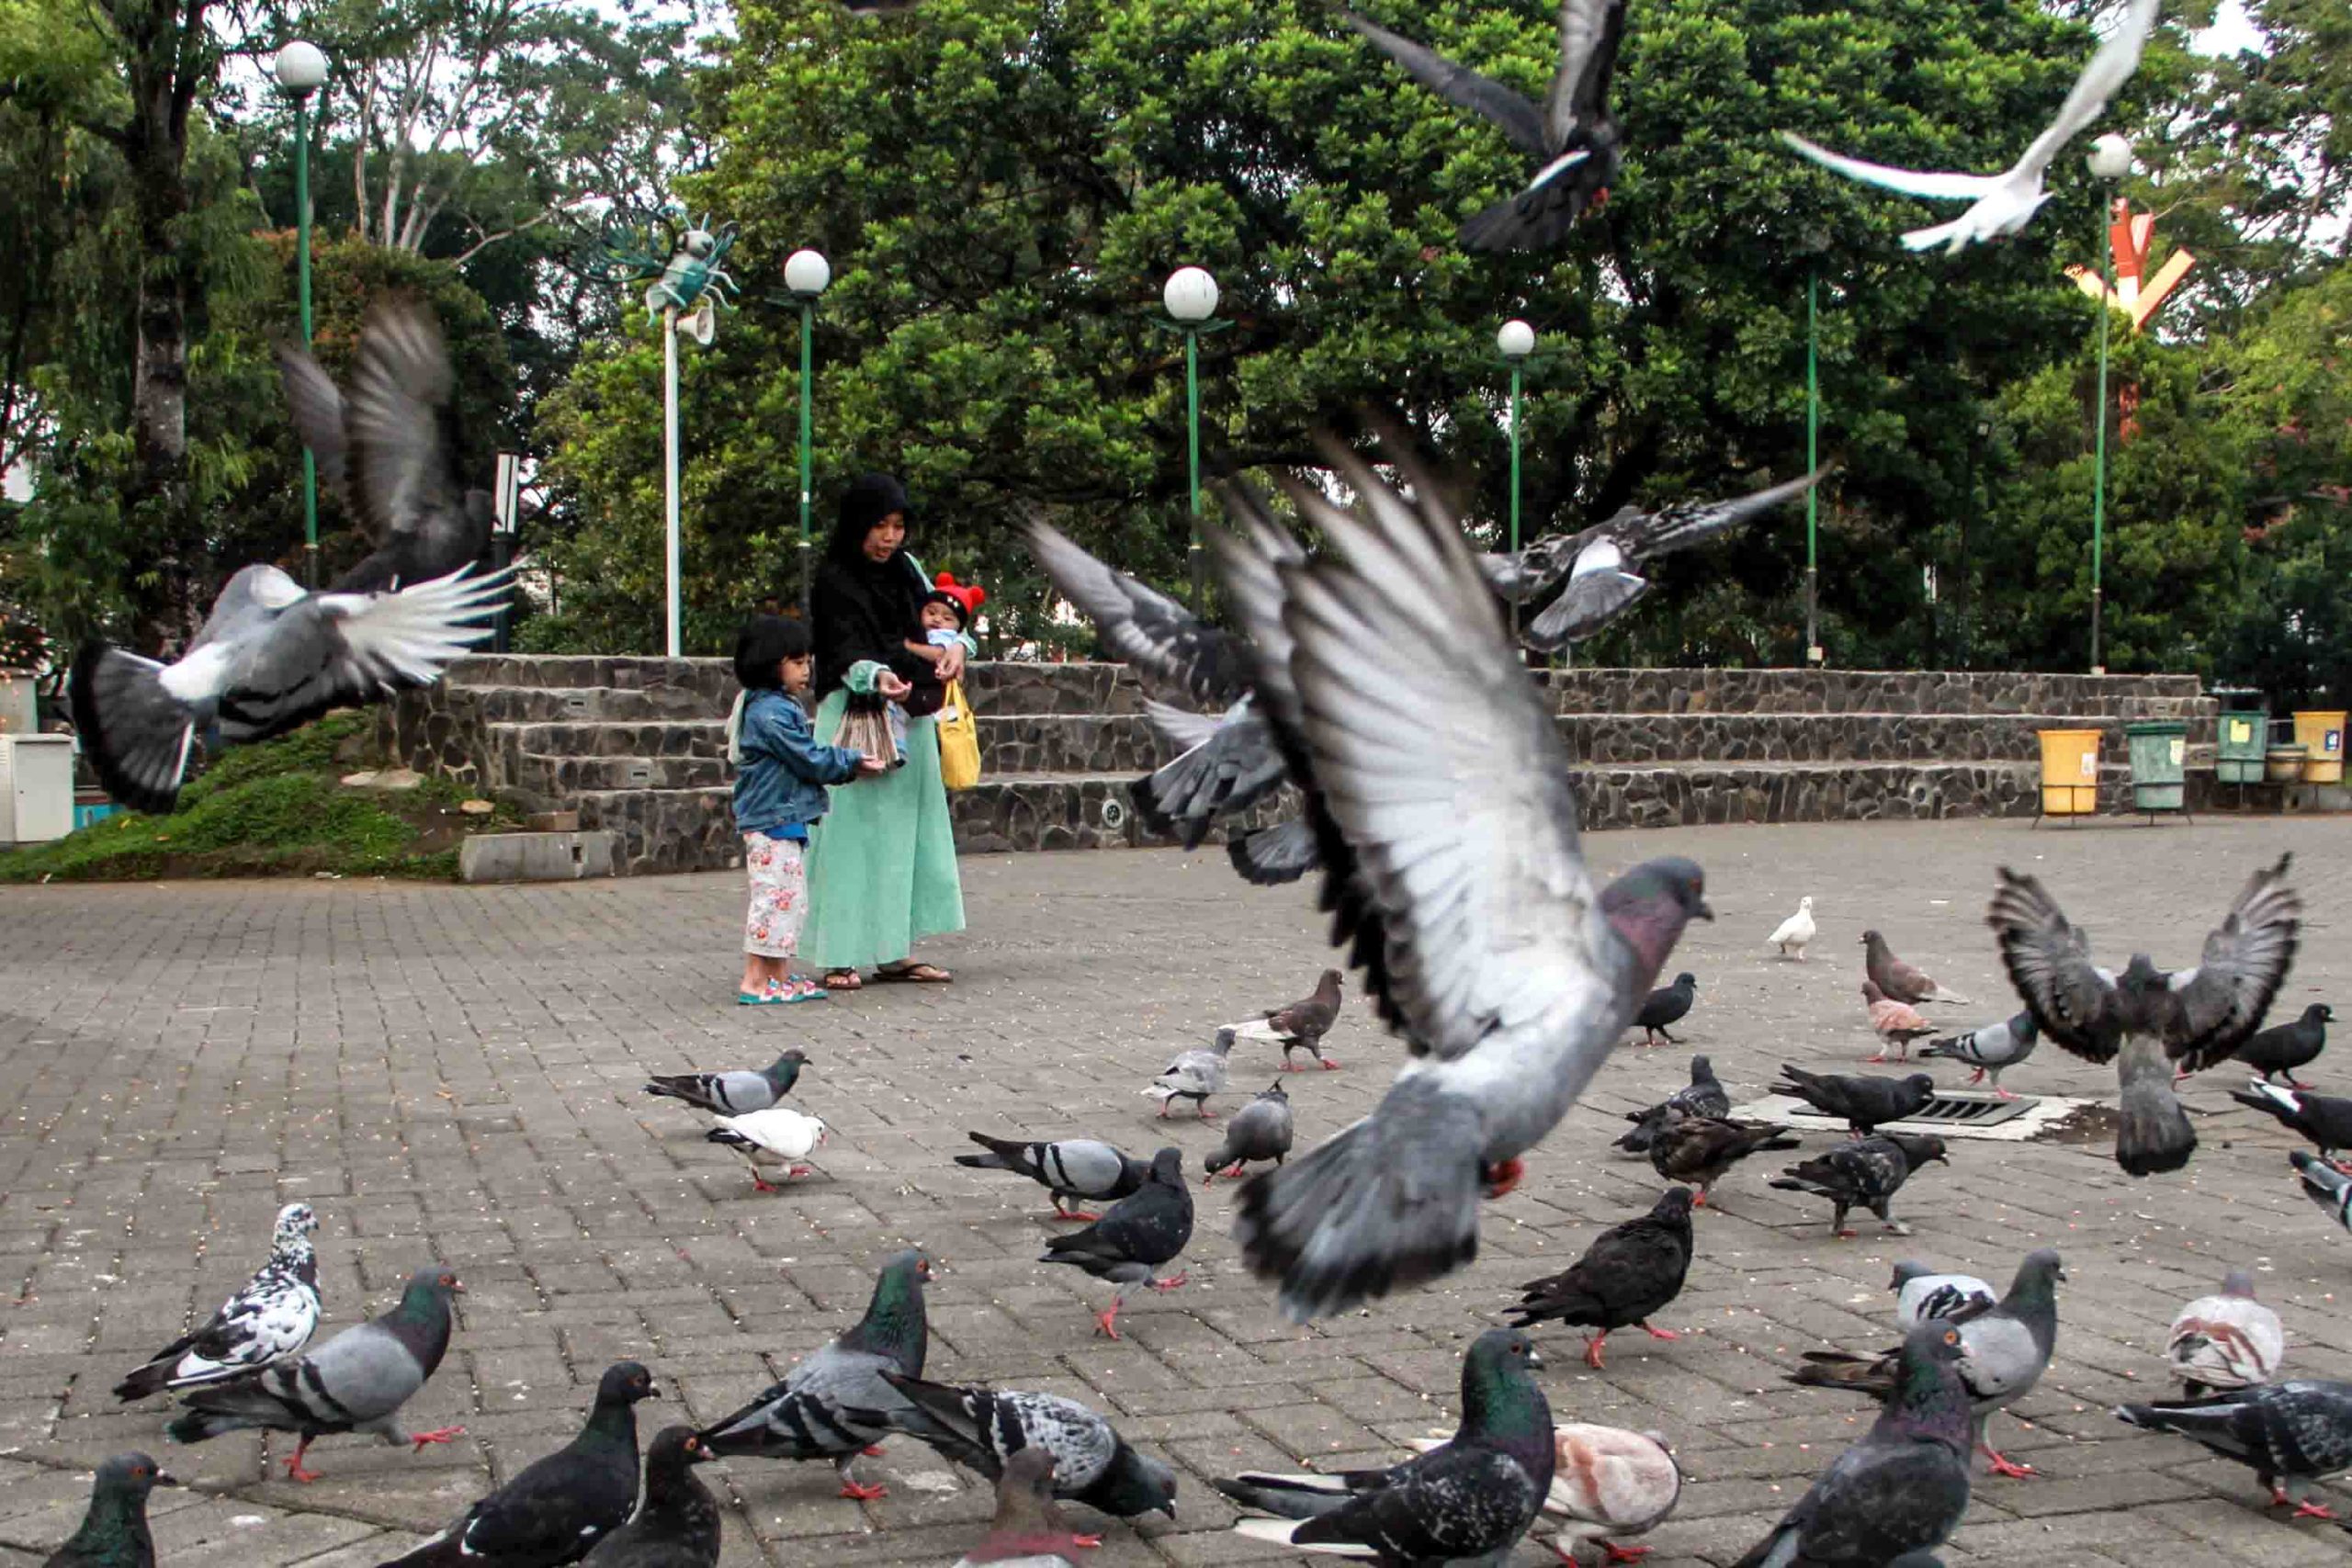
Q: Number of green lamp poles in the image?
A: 6